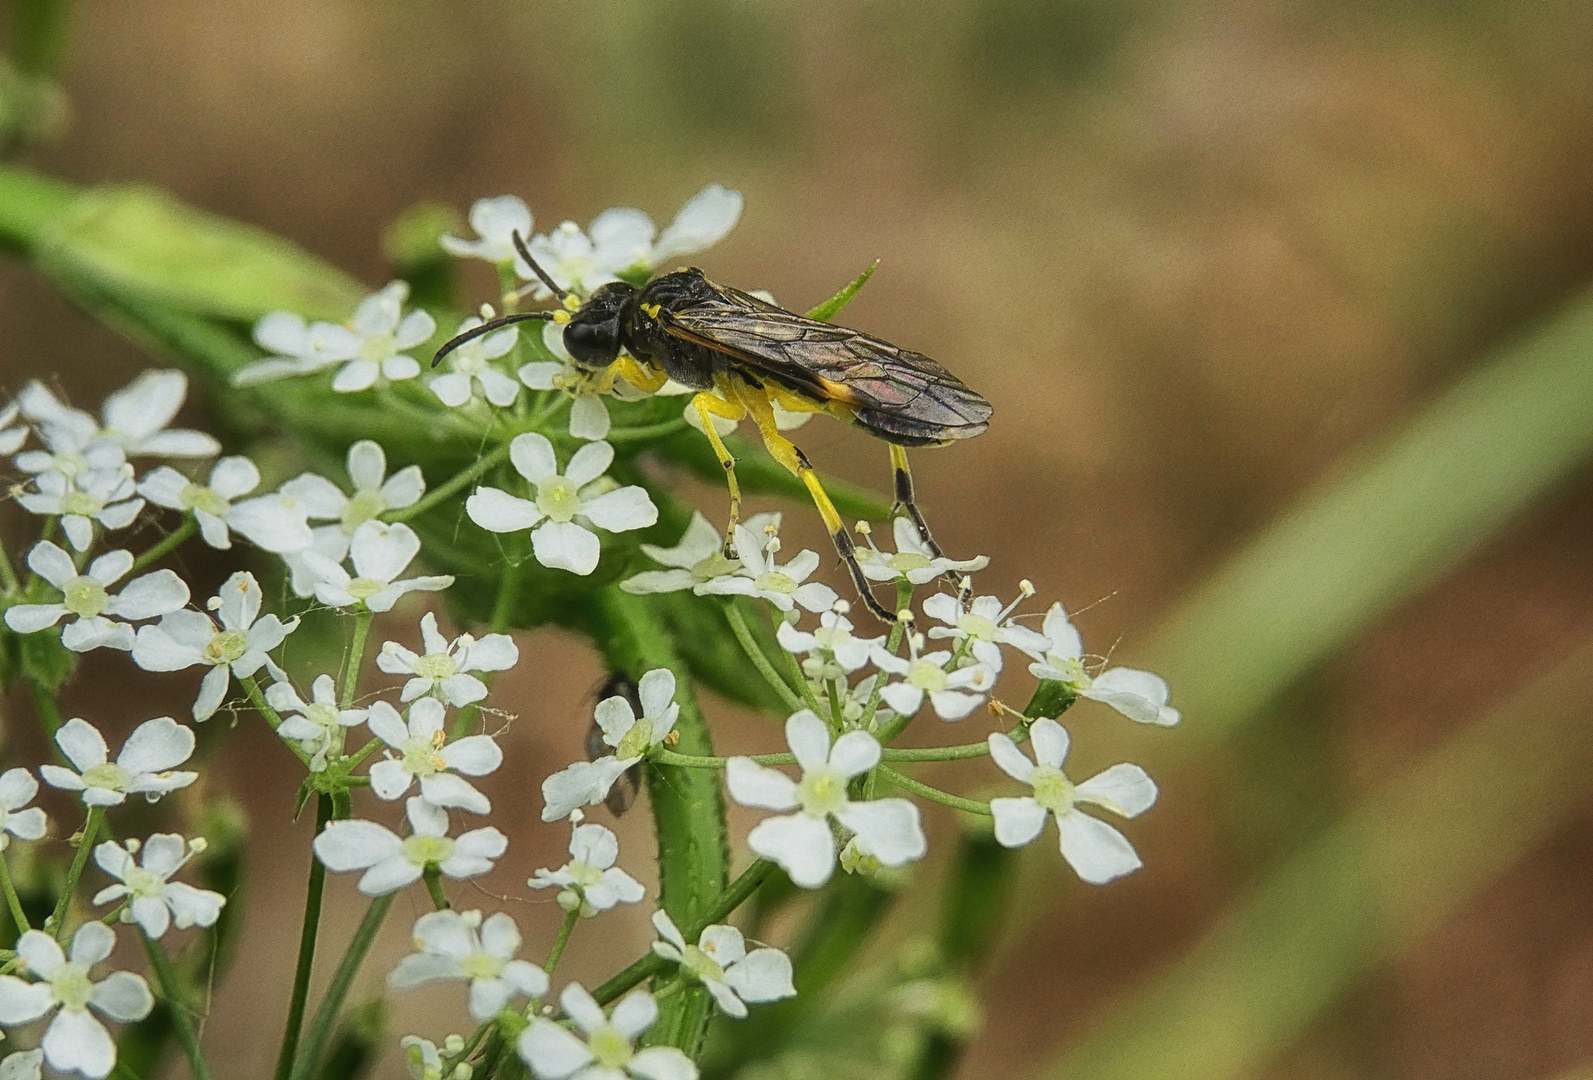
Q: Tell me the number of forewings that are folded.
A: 2